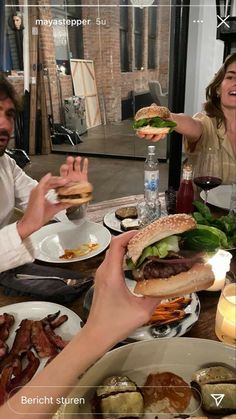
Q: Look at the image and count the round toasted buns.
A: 3